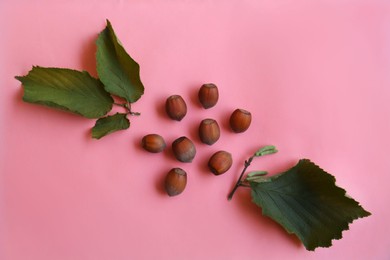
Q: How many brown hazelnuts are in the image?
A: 8